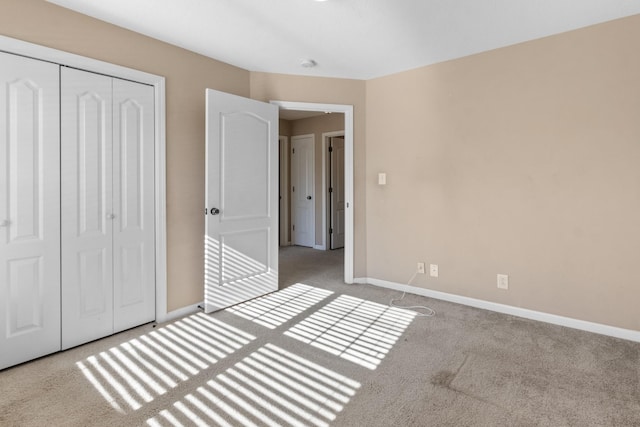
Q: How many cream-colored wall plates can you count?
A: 4